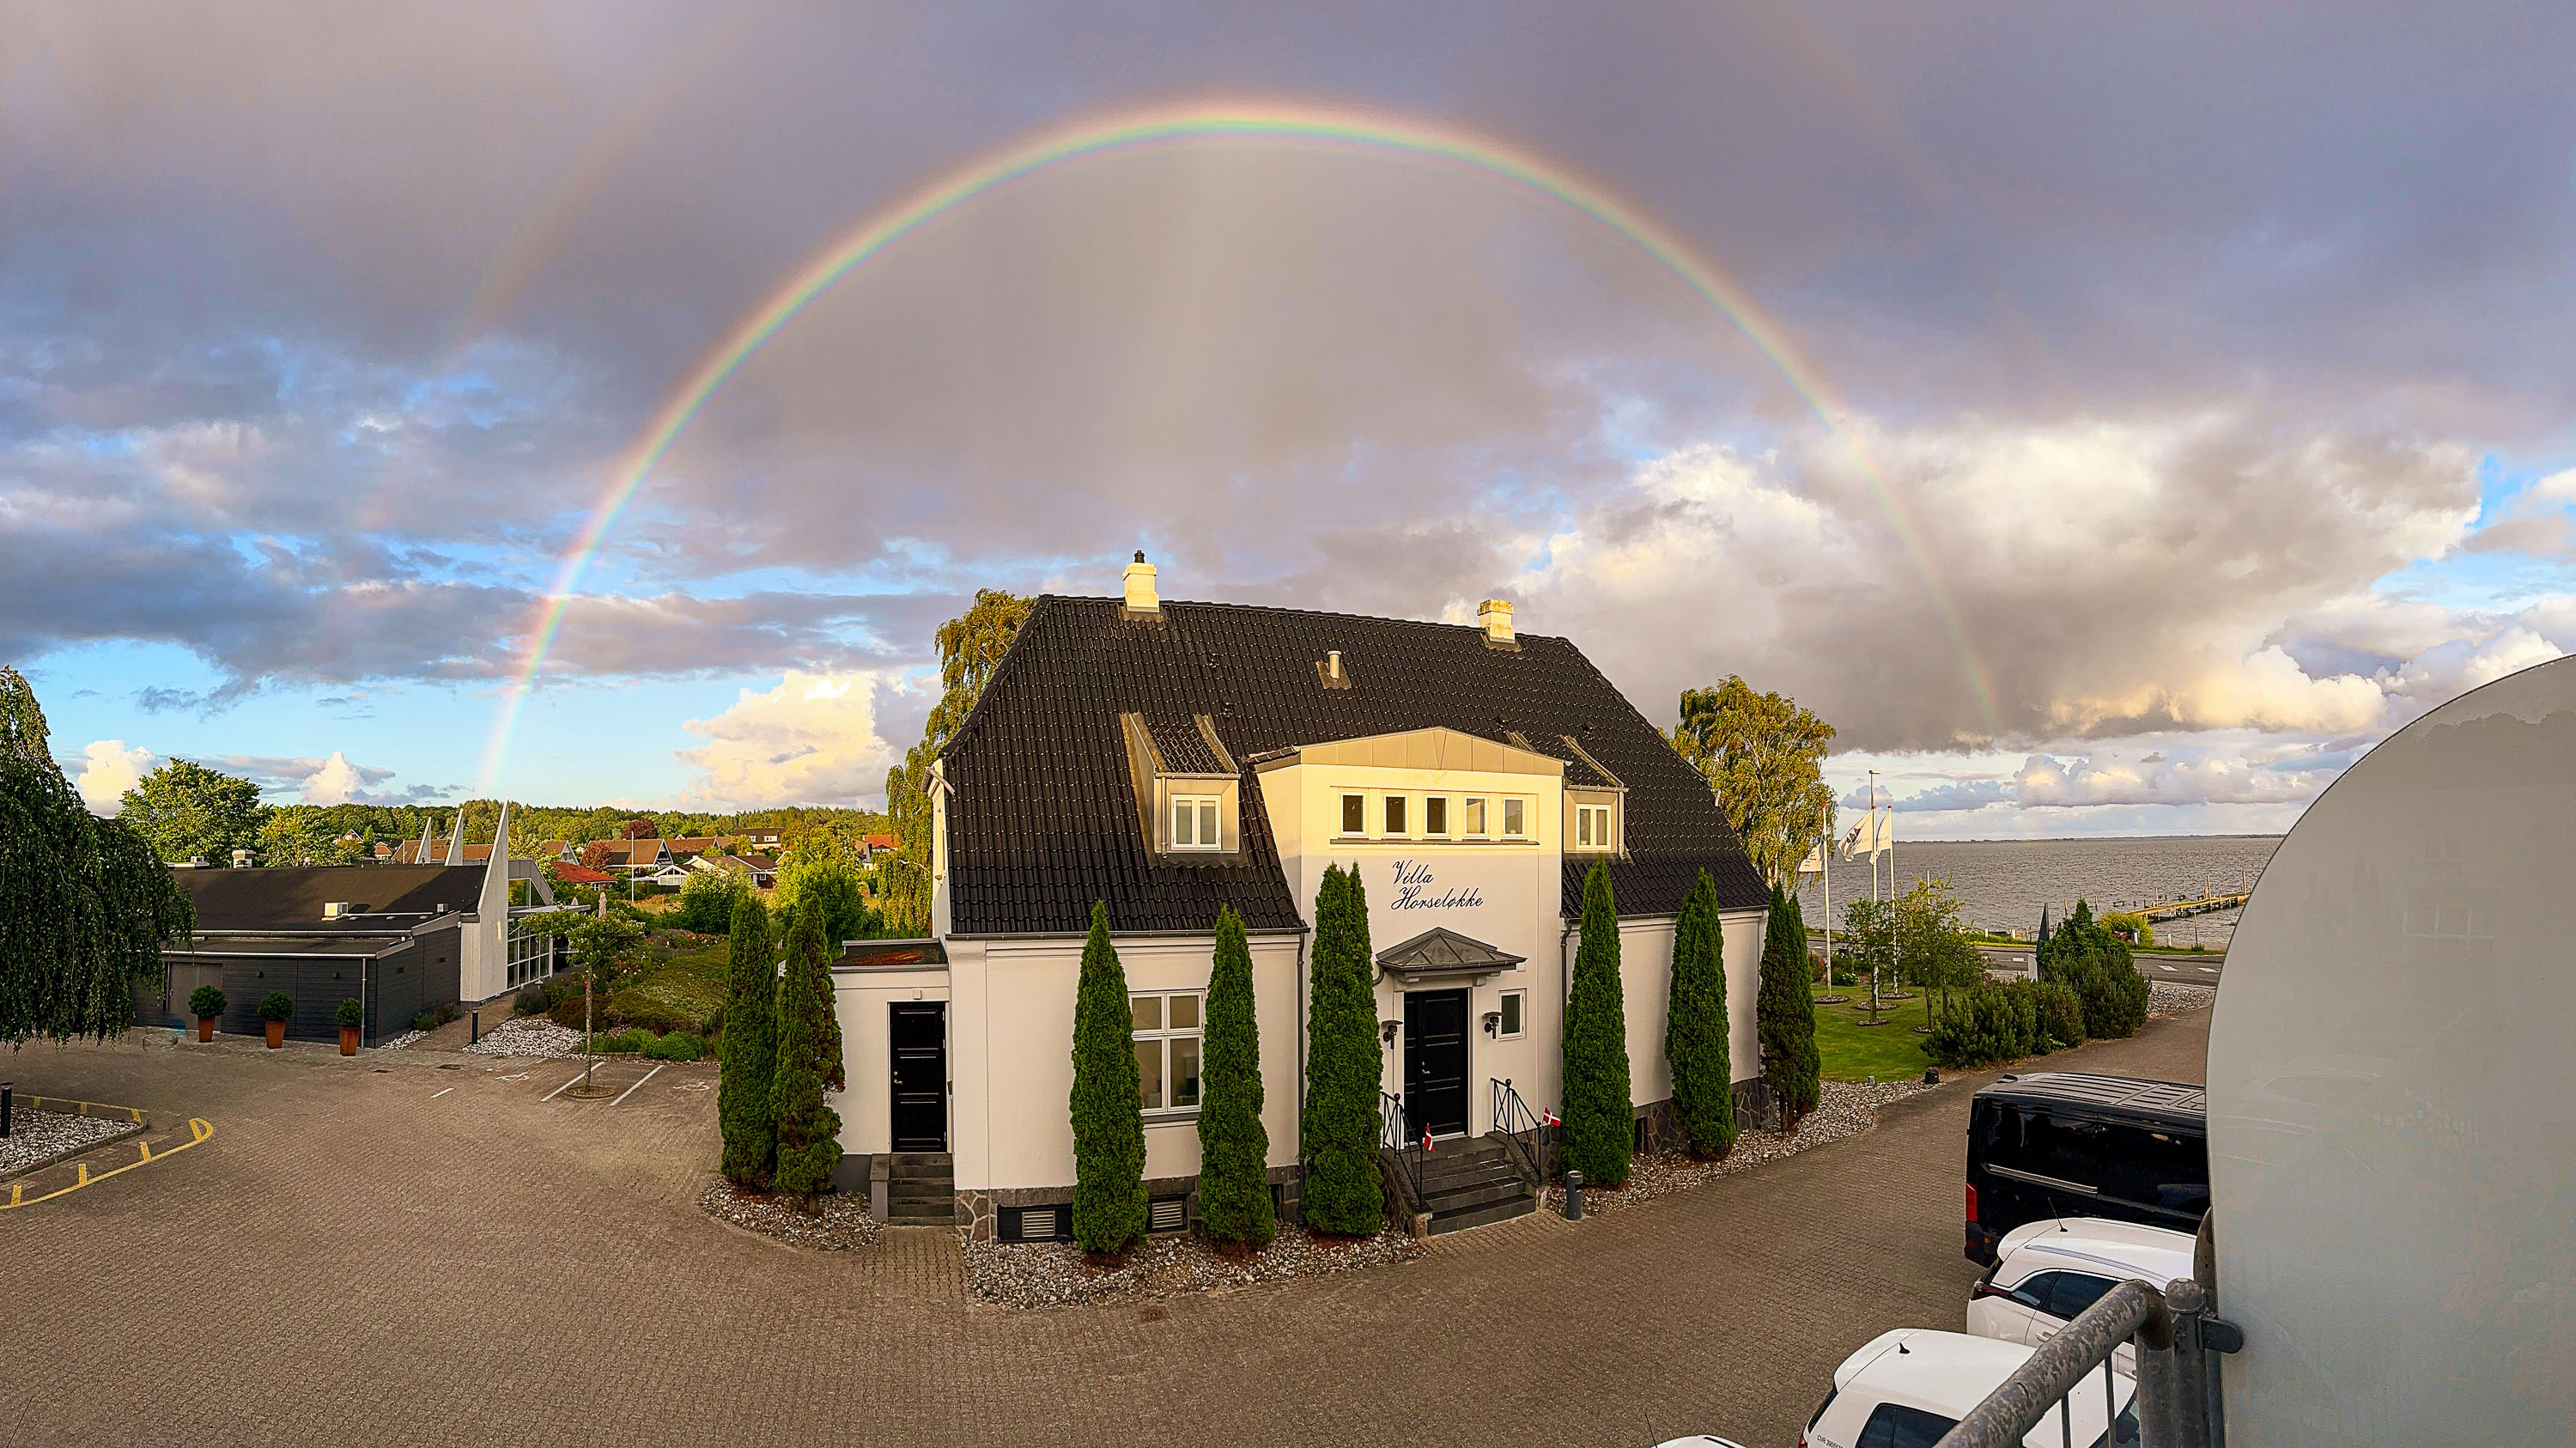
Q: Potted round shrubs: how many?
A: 3